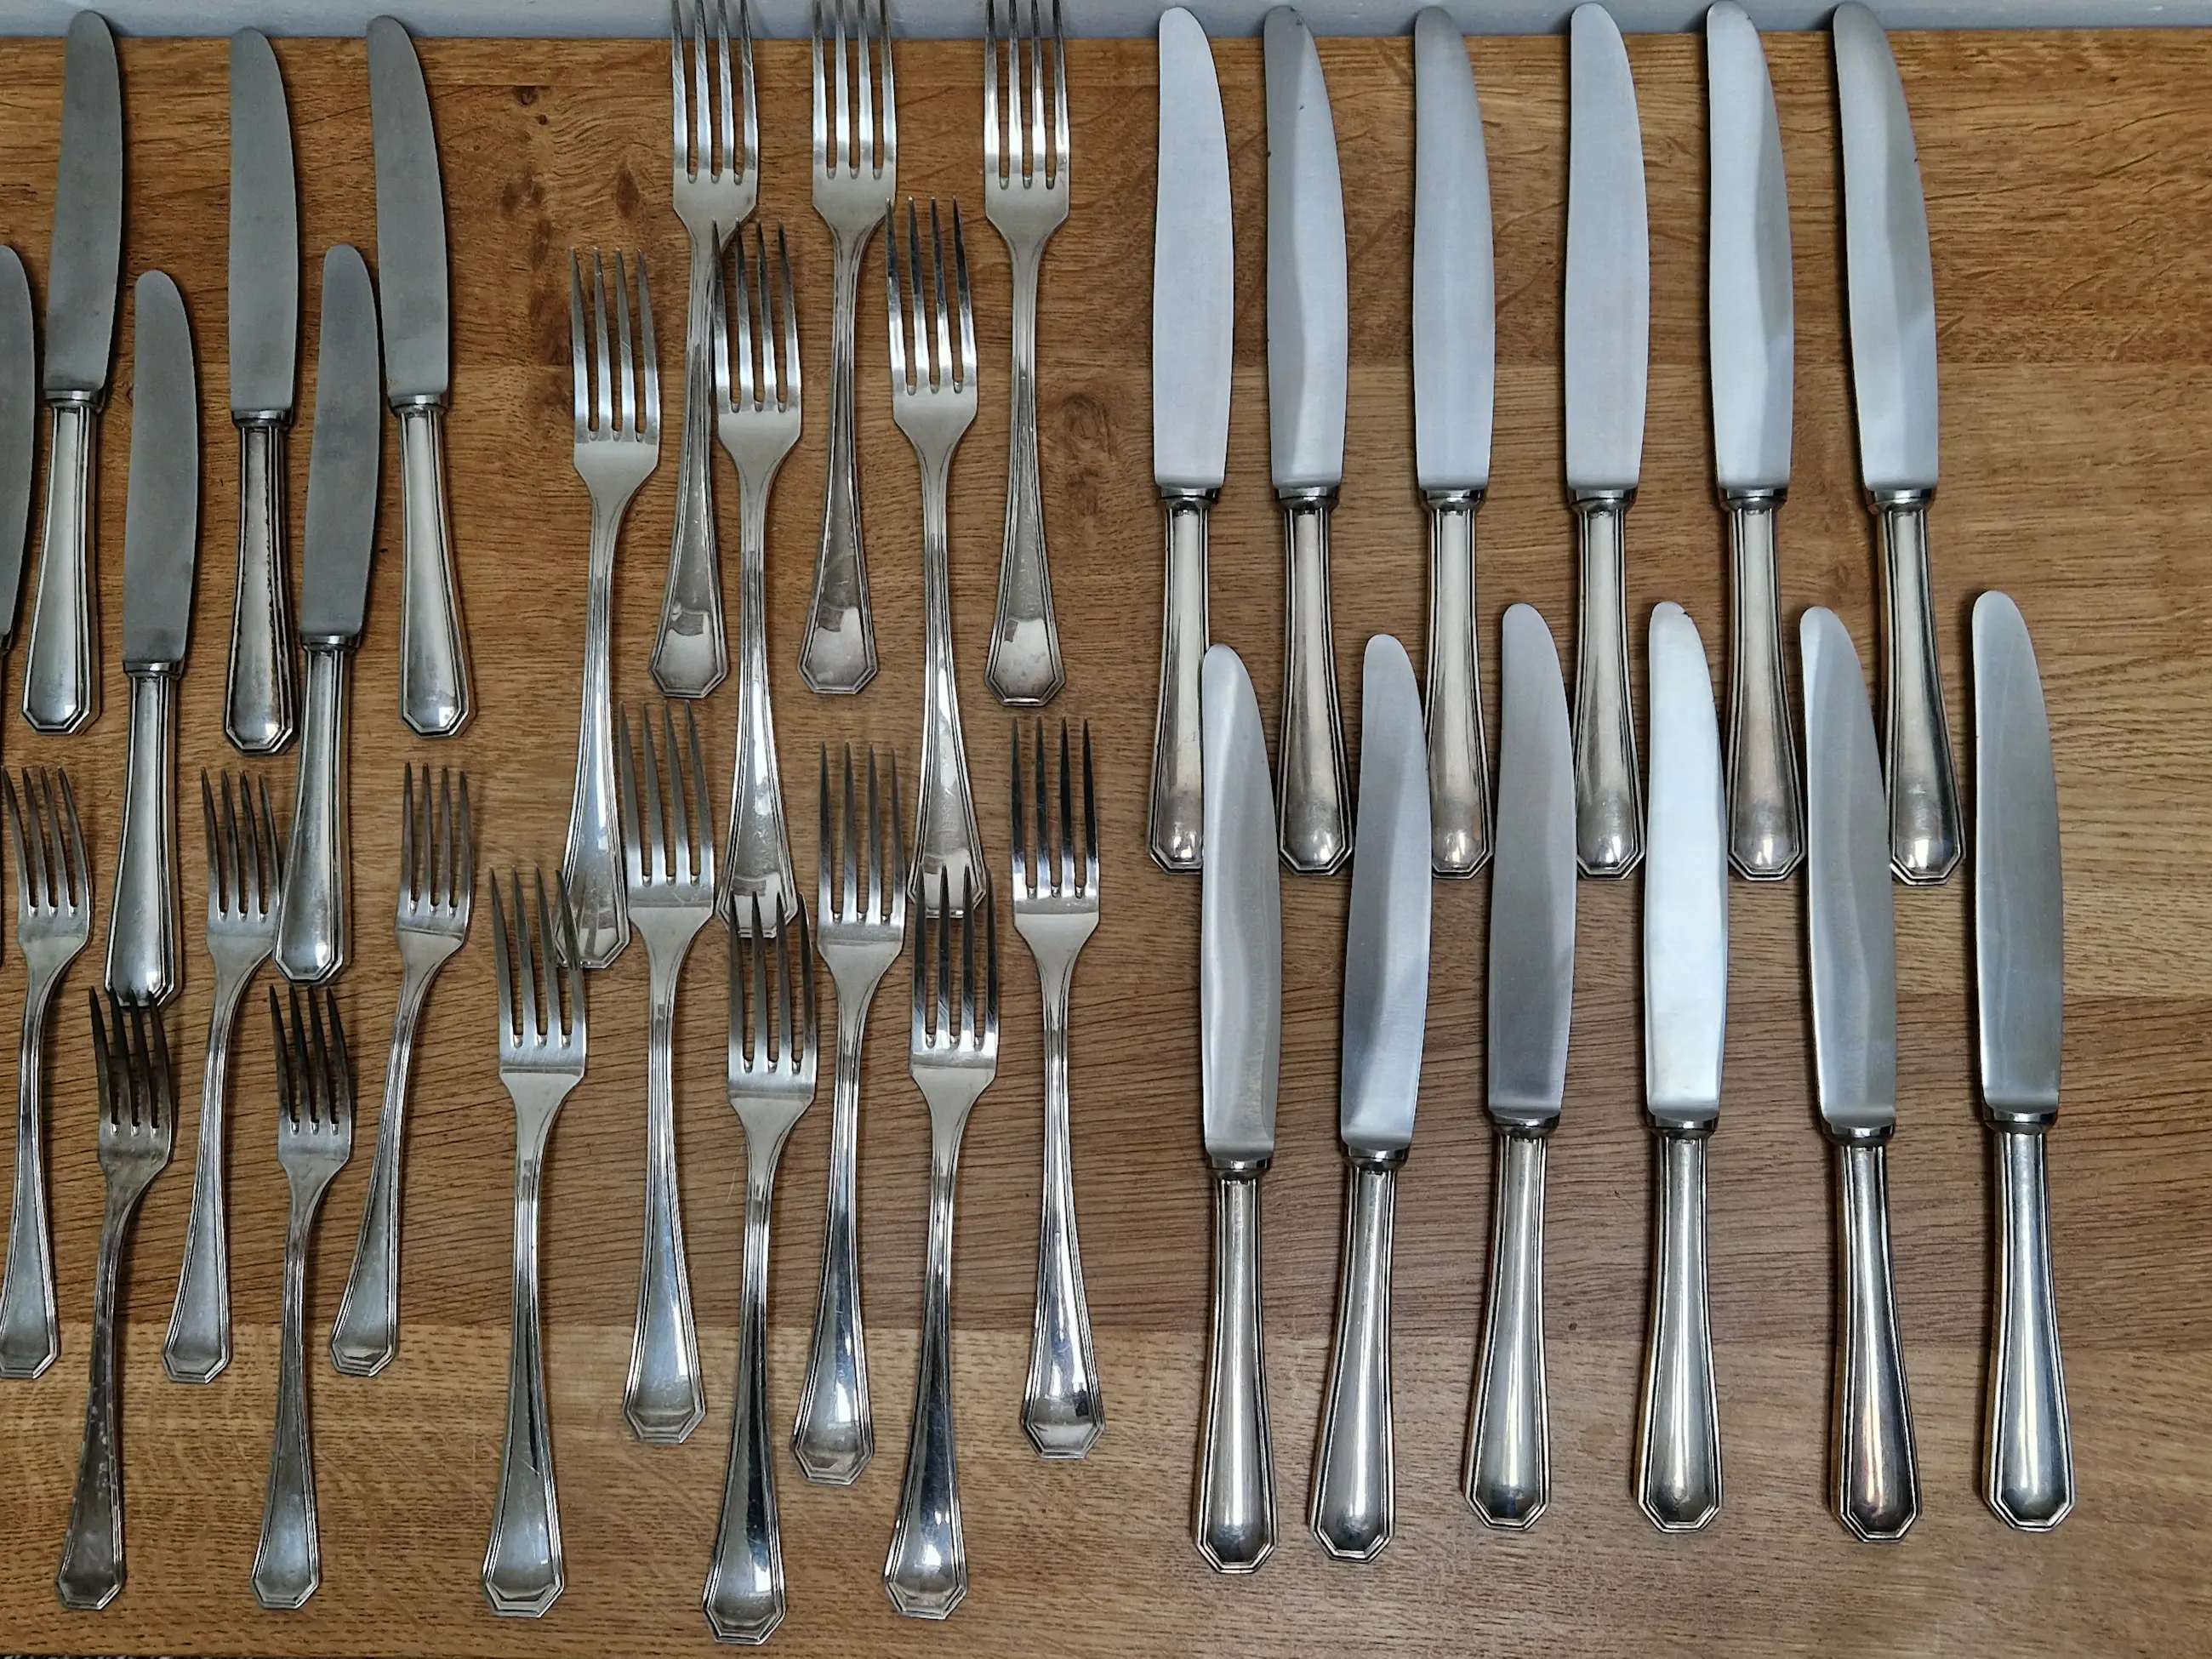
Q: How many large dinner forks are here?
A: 12